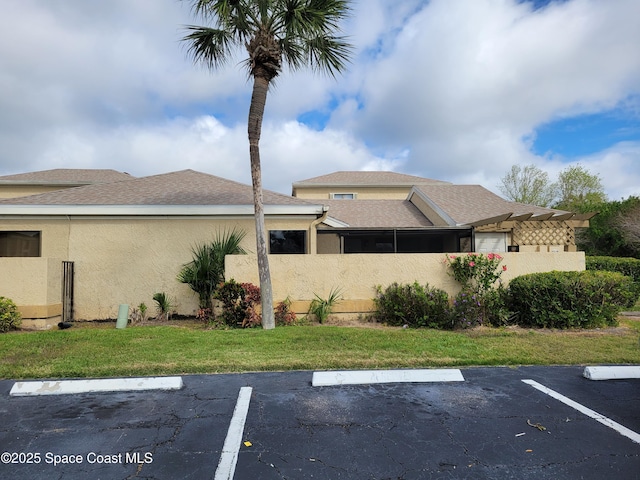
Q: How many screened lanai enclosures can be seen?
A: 1